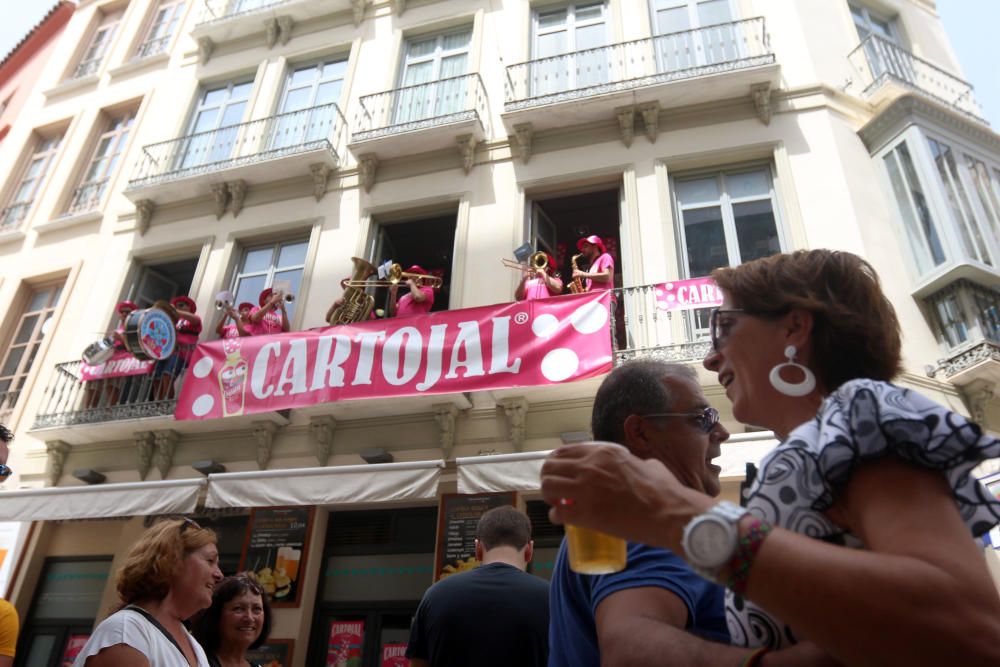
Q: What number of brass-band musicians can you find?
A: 8